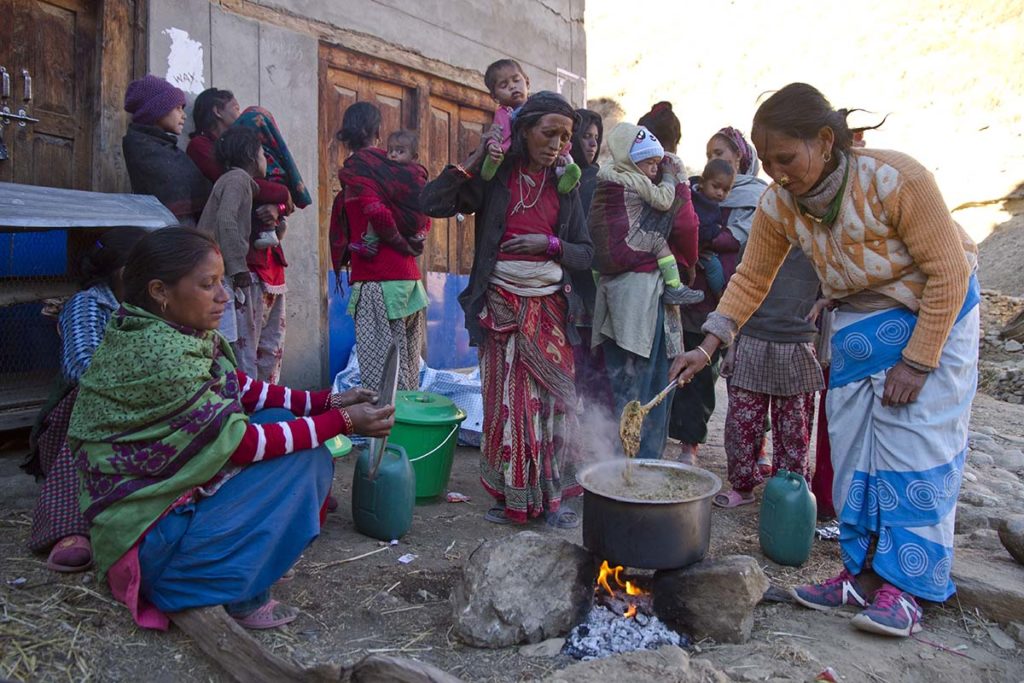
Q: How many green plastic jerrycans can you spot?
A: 2